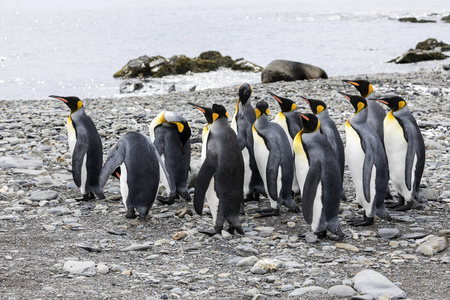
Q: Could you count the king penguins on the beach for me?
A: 13